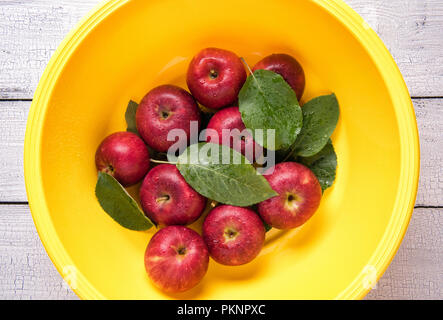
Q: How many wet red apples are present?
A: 9